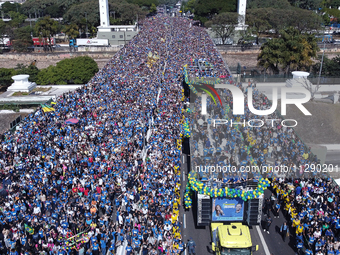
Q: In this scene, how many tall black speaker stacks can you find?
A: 2